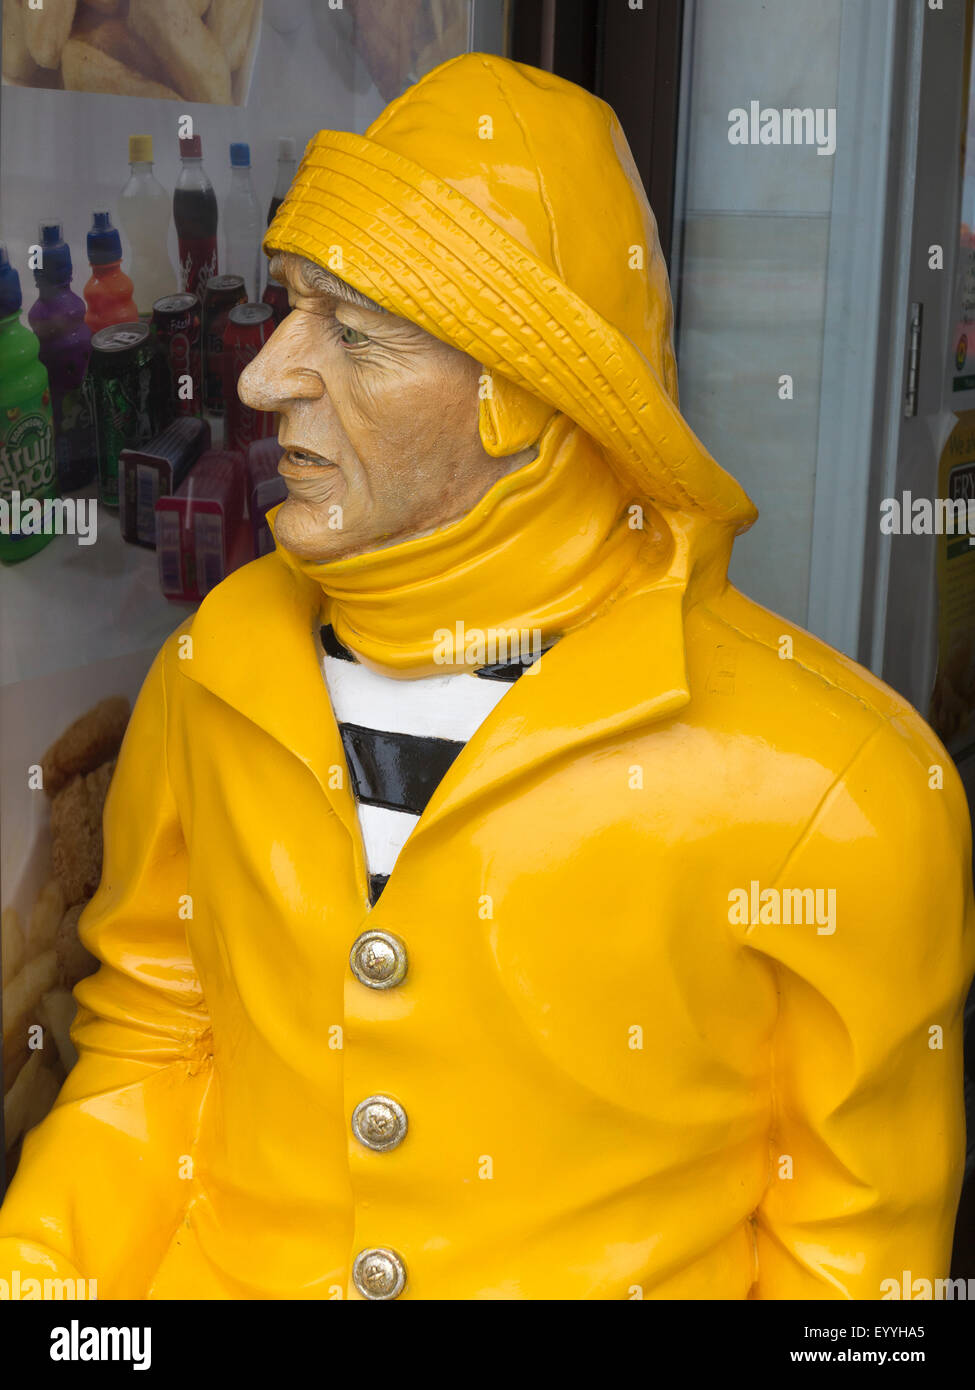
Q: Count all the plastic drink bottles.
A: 7